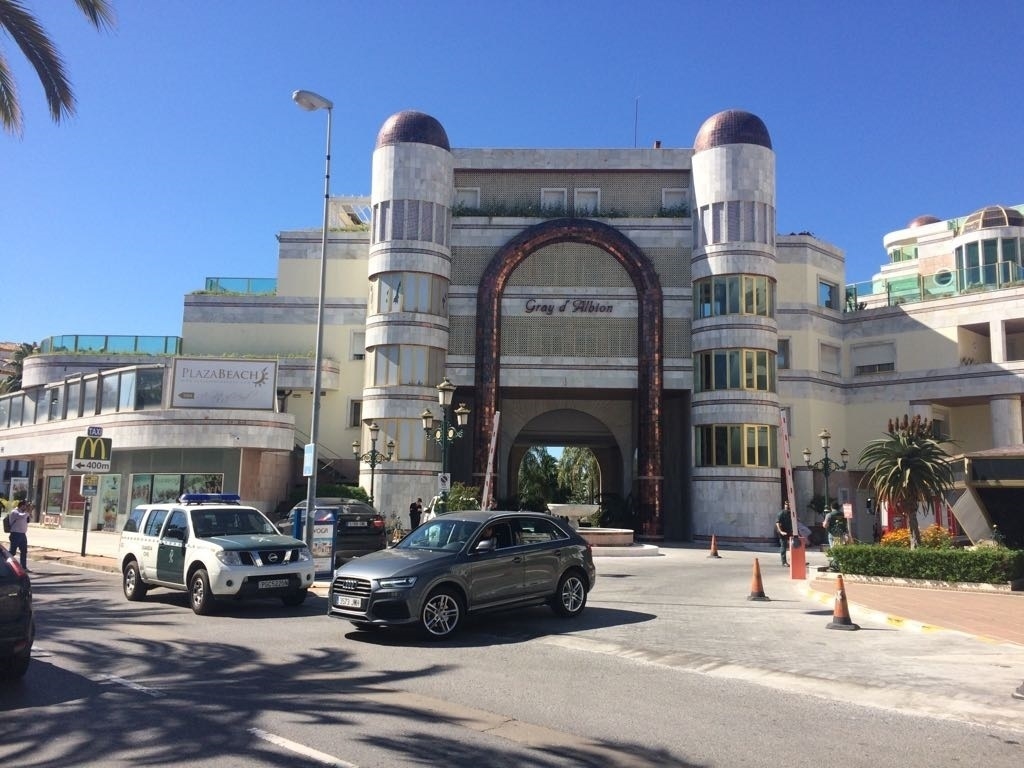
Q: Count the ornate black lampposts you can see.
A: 3